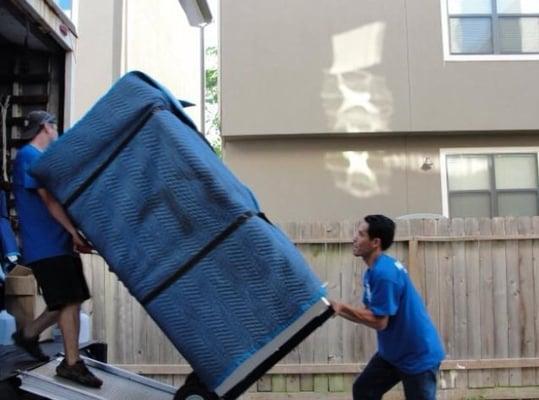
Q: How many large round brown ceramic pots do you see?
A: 0